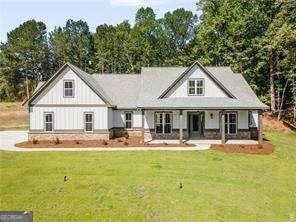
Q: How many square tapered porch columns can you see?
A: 4